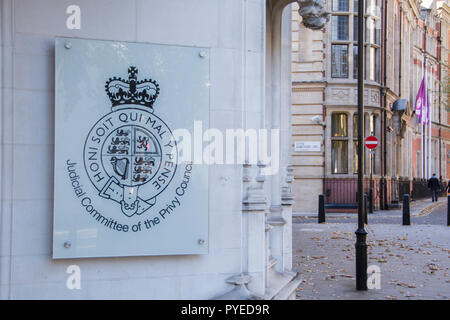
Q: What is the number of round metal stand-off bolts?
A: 4